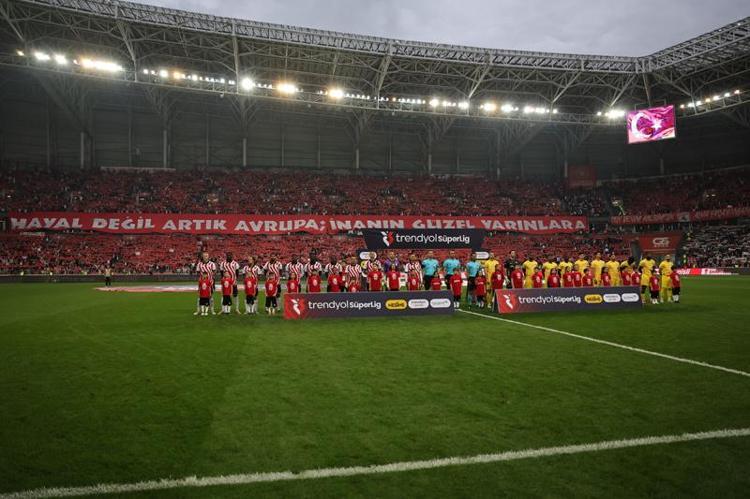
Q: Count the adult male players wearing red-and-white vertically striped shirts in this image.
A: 10